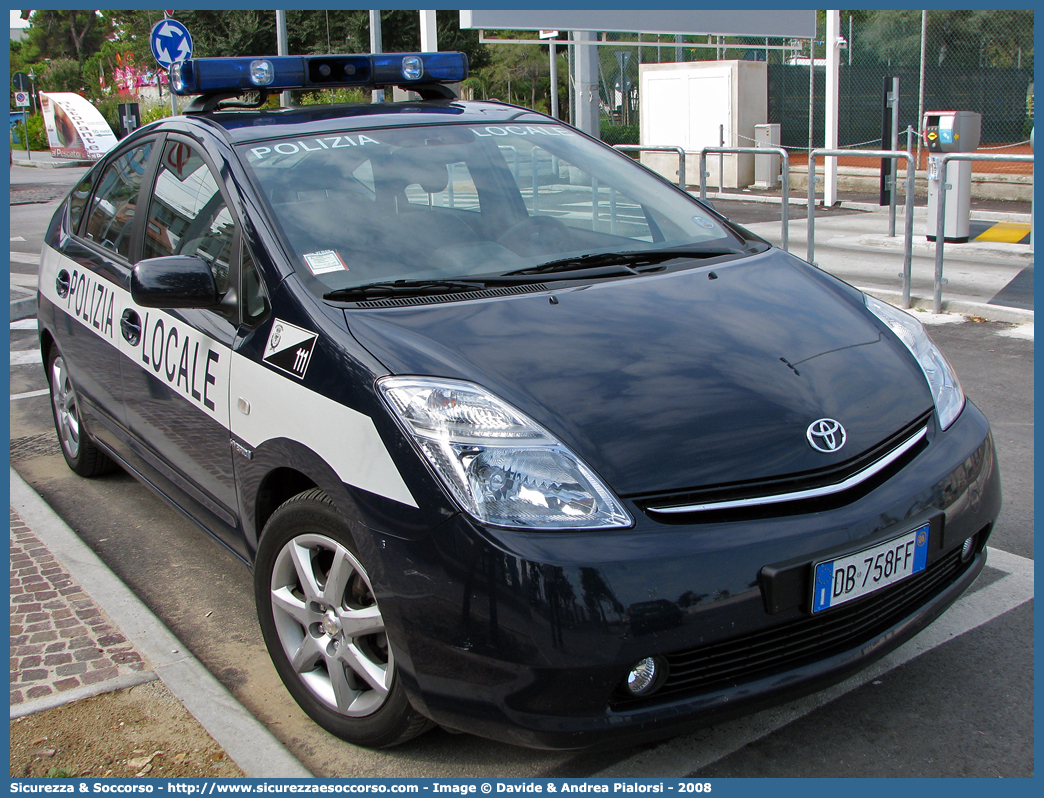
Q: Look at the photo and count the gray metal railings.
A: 4